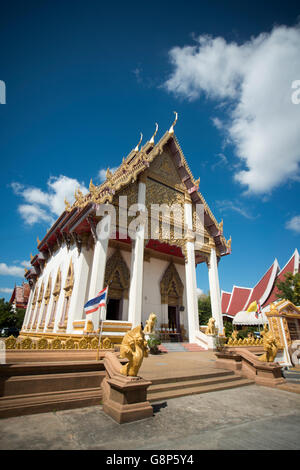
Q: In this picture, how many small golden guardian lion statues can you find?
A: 2